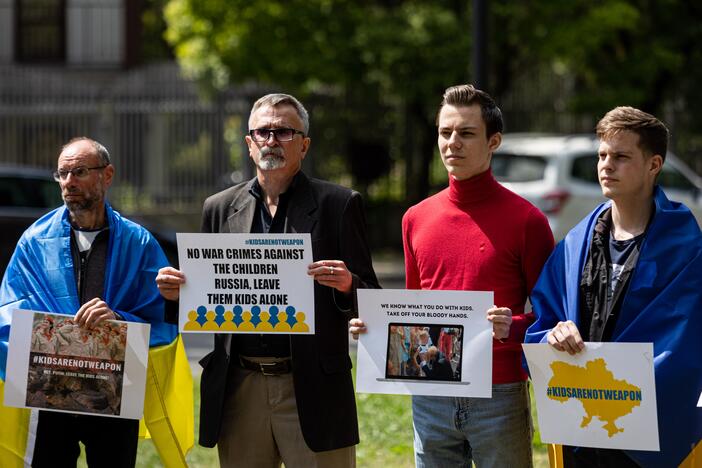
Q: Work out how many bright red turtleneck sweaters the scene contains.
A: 1